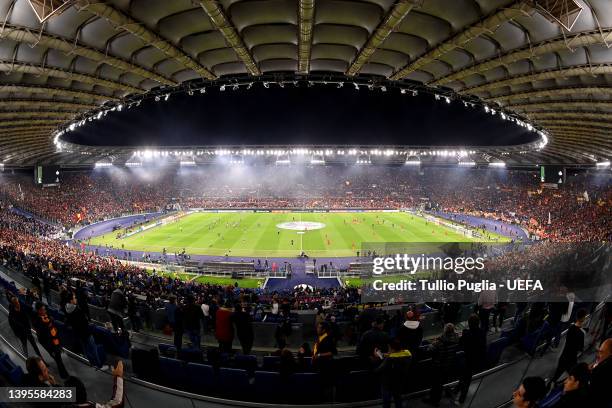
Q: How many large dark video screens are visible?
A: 2